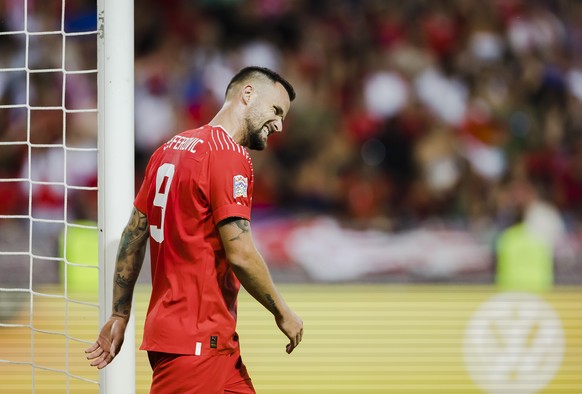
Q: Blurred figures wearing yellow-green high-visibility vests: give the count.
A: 2